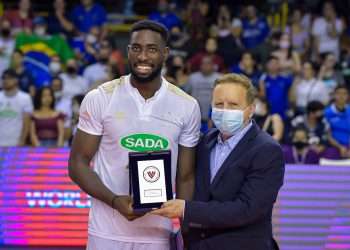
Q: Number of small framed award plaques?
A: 1